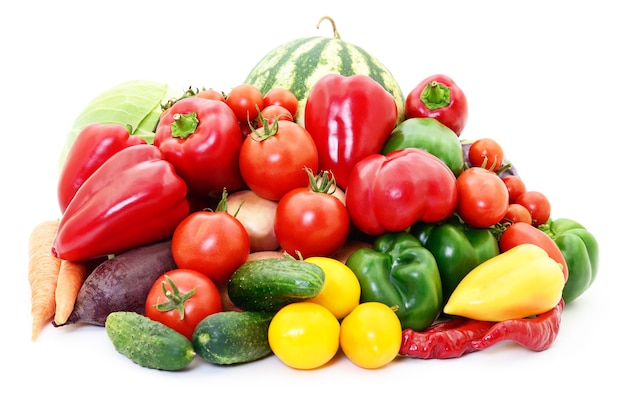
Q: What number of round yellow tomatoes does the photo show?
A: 3